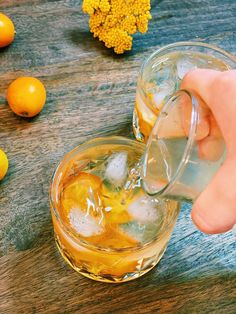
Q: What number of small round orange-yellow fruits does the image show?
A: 3